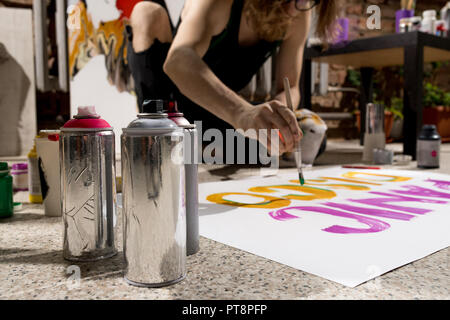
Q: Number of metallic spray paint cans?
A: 3